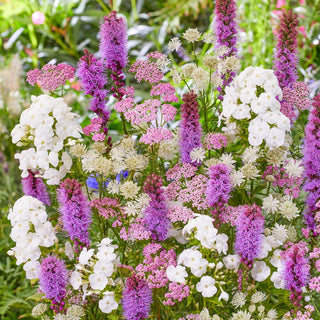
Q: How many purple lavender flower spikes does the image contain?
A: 14